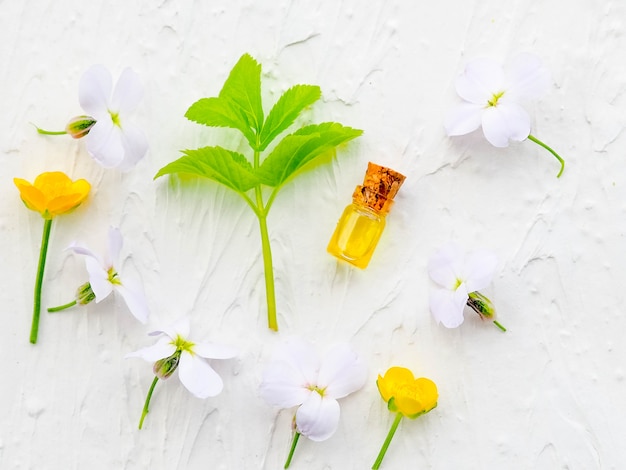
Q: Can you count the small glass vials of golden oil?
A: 1